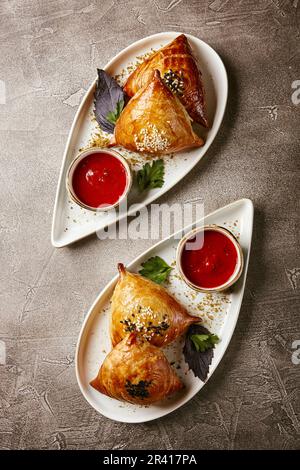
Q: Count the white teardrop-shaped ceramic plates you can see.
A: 2